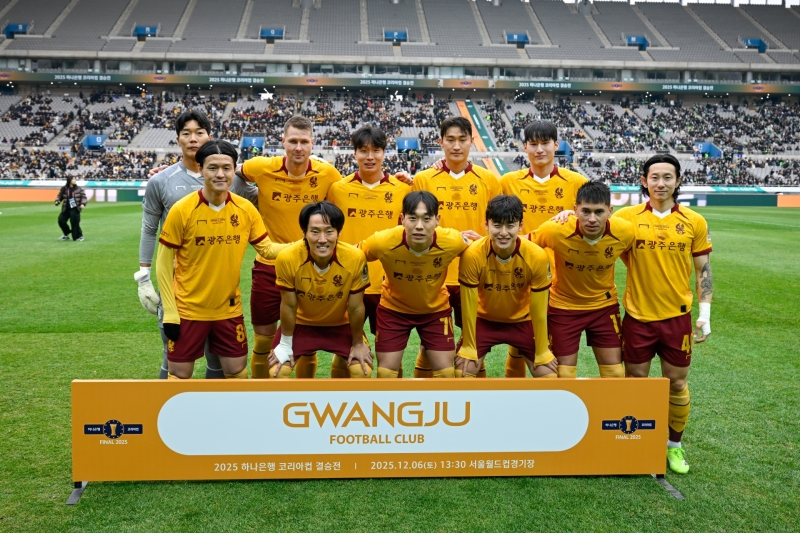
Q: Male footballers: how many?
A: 11